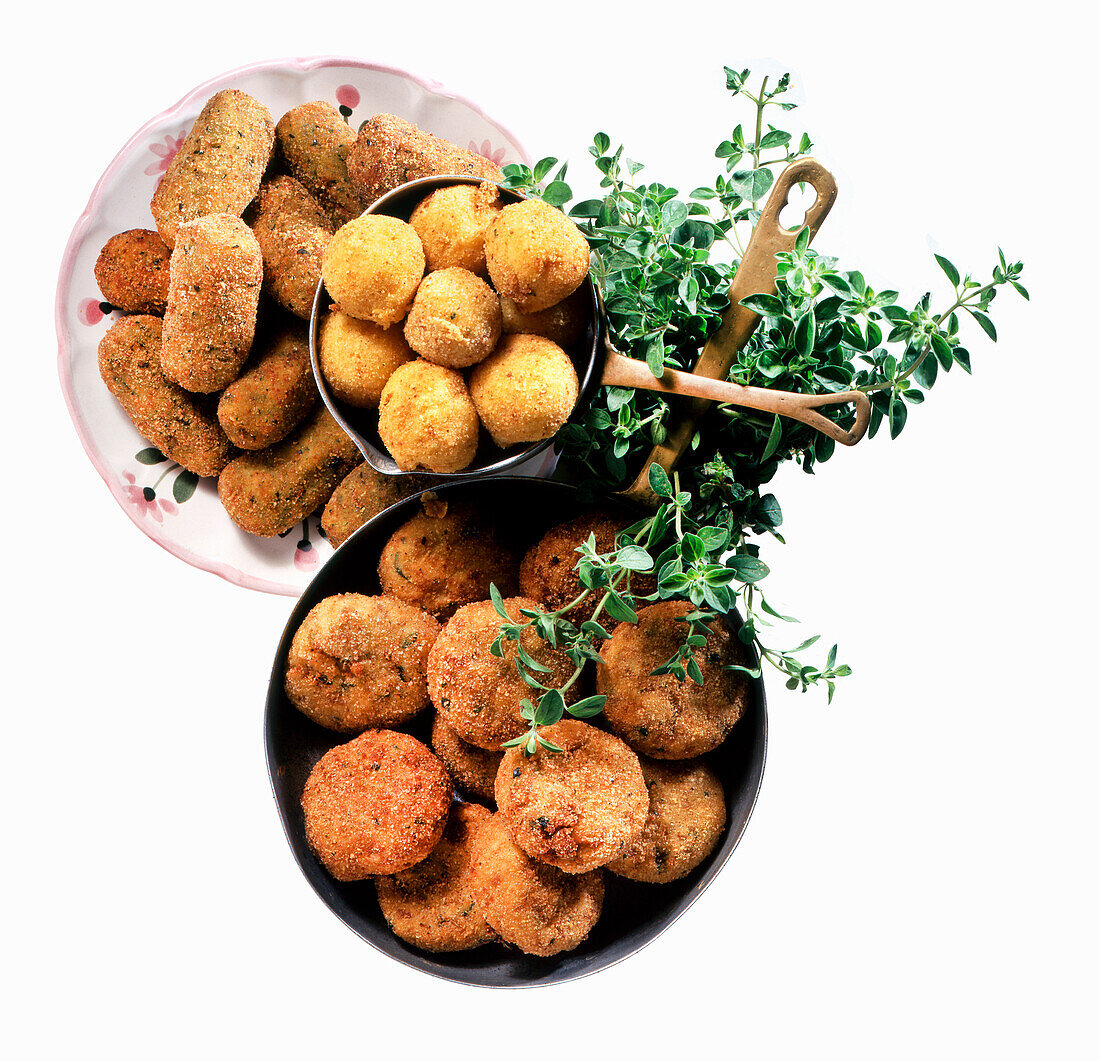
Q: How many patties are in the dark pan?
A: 11